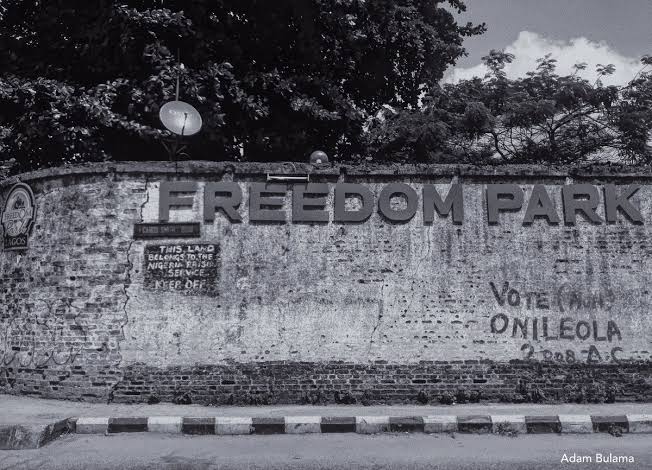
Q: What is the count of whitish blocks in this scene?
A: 9